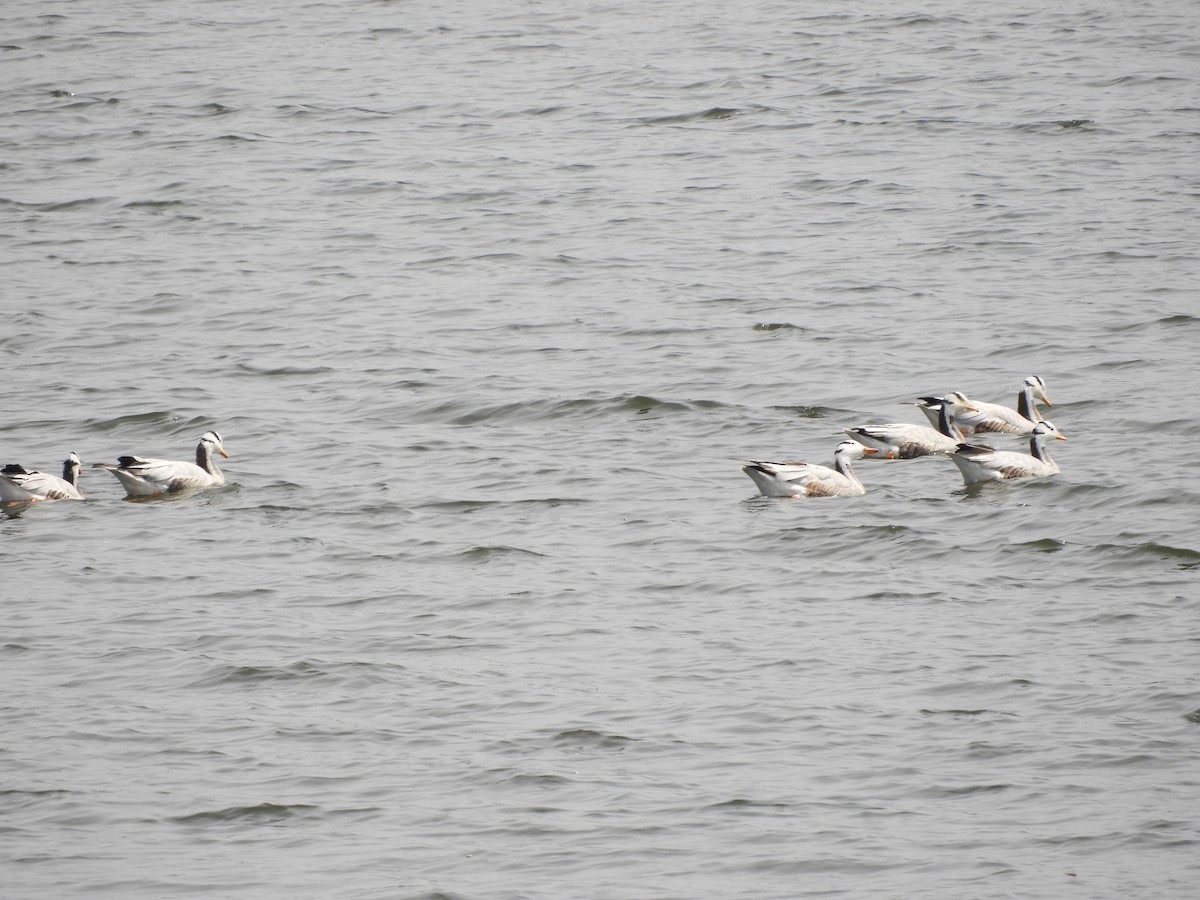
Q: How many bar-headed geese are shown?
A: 6